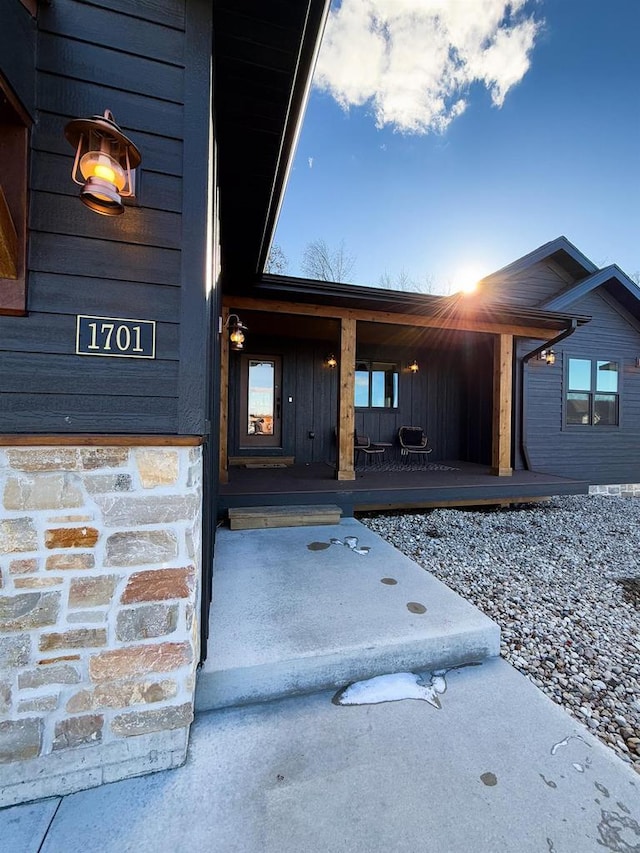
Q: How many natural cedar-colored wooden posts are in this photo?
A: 3